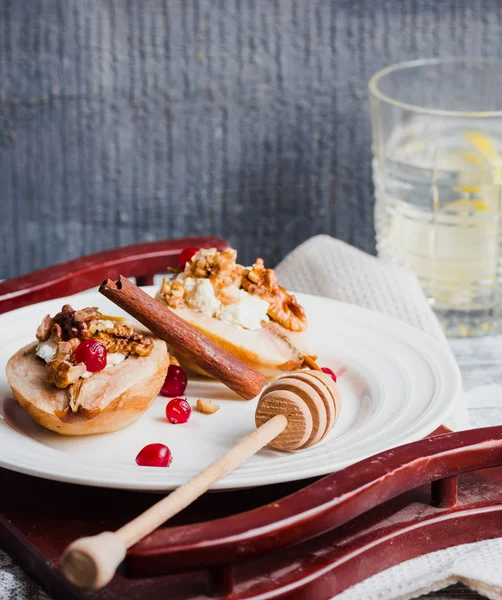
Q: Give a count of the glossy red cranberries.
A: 6